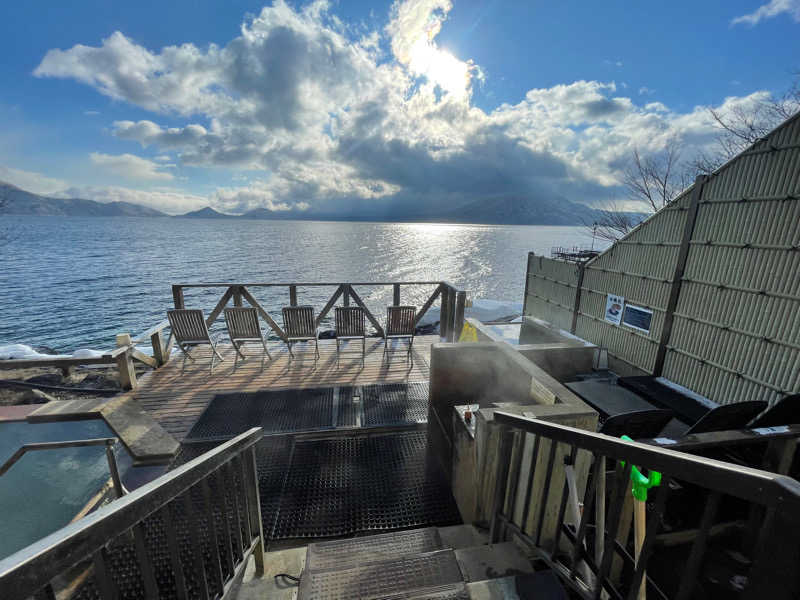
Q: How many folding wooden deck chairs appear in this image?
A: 5